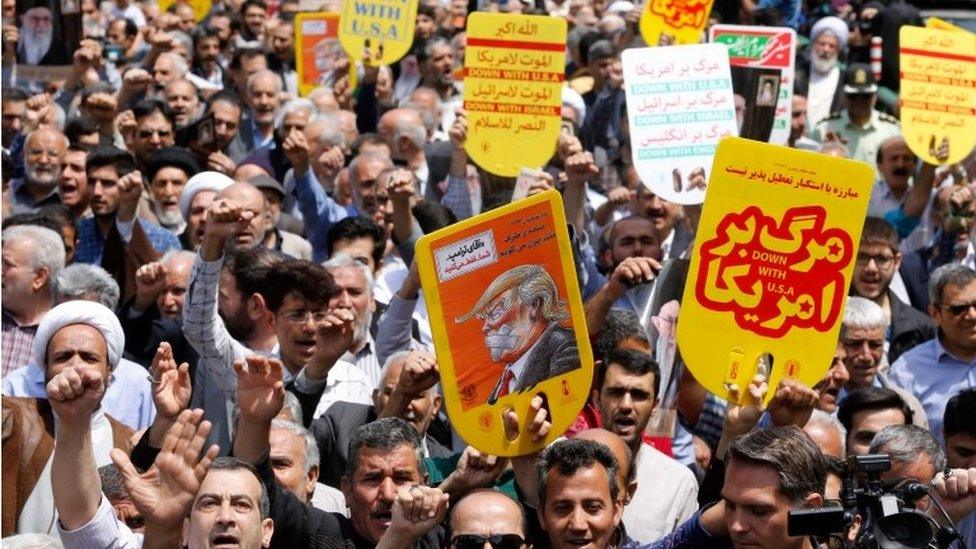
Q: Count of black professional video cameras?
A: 1